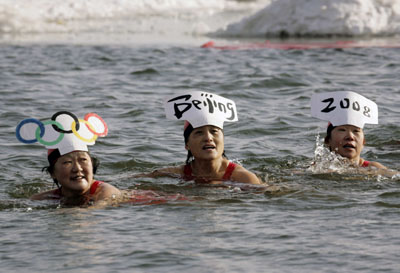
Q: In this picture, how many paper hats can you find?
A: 3